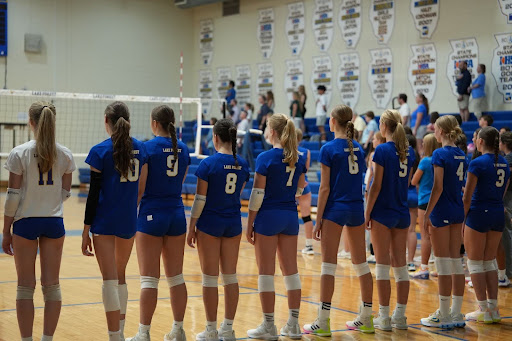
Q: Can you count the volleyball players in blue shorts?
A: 9